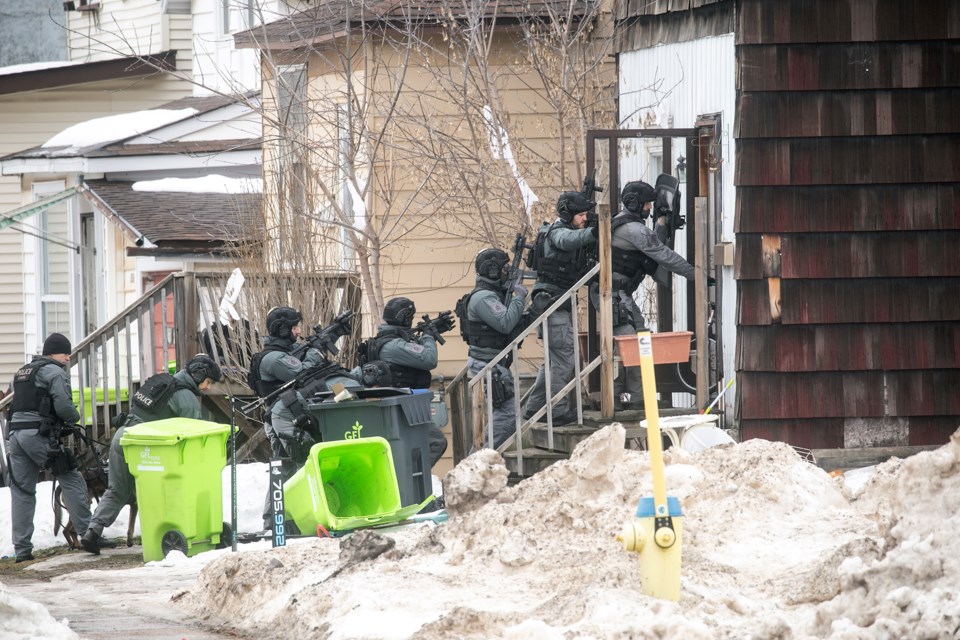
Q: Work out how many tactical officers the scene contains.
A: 8